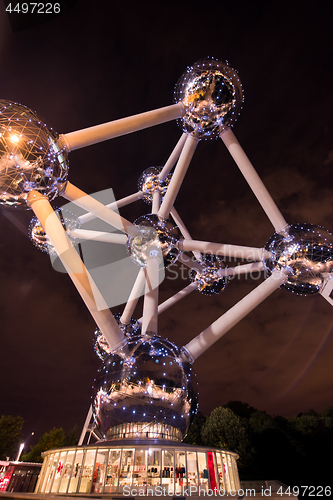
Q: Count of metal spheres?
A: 9